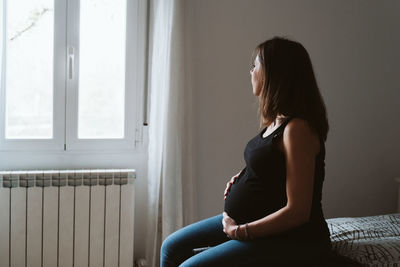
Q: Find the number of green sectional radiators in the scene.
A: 0